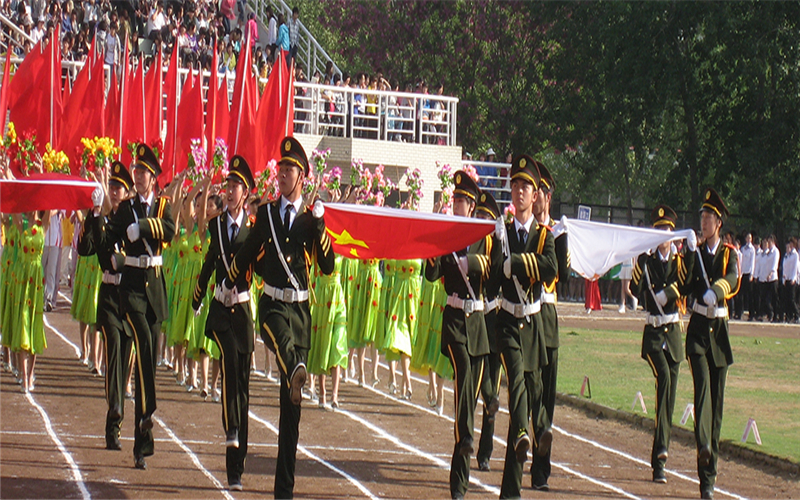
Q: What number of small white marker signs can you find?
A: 4